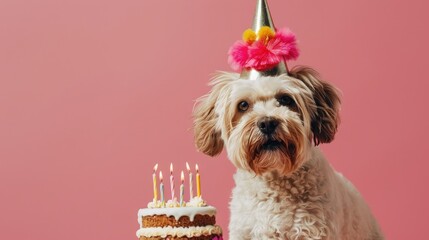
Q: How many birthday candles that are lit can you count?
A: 6